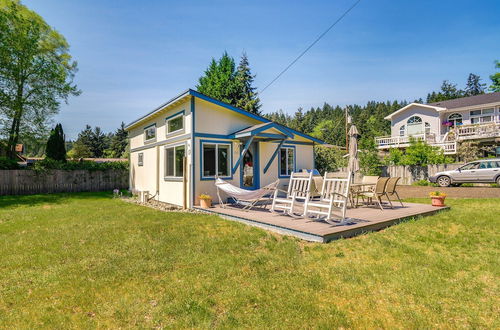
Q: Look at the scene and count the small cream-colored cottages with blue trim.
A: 1